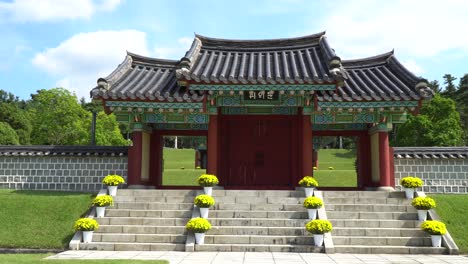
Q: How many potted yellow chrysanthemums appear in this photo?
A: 12